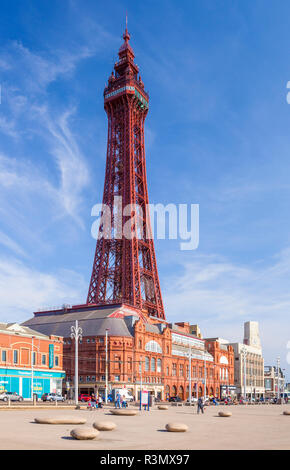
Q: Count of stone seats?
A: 8